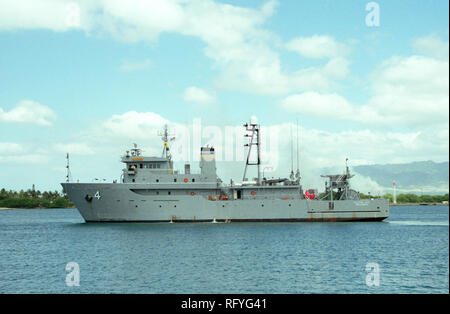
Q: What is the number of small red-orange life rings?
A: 3